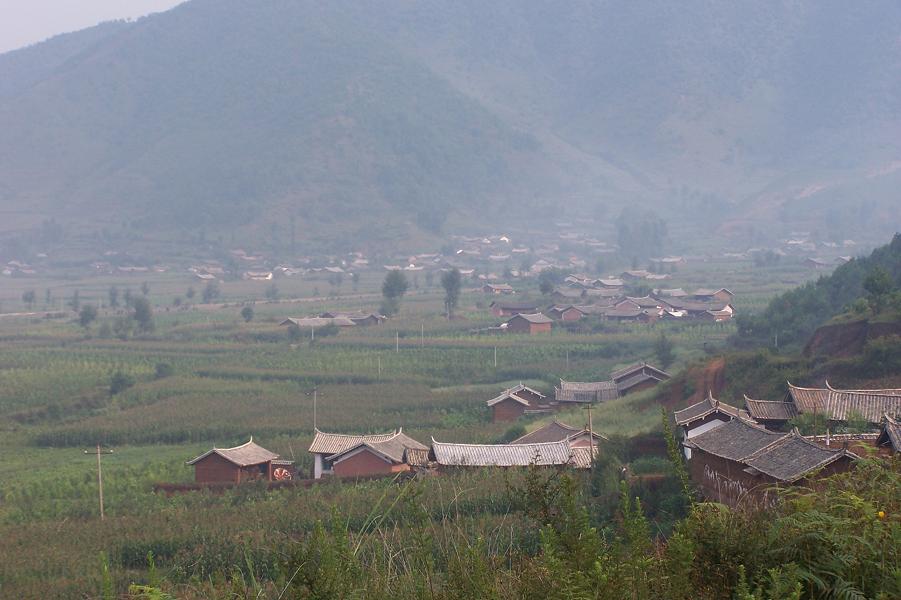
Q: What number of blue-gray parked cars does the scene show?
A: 0